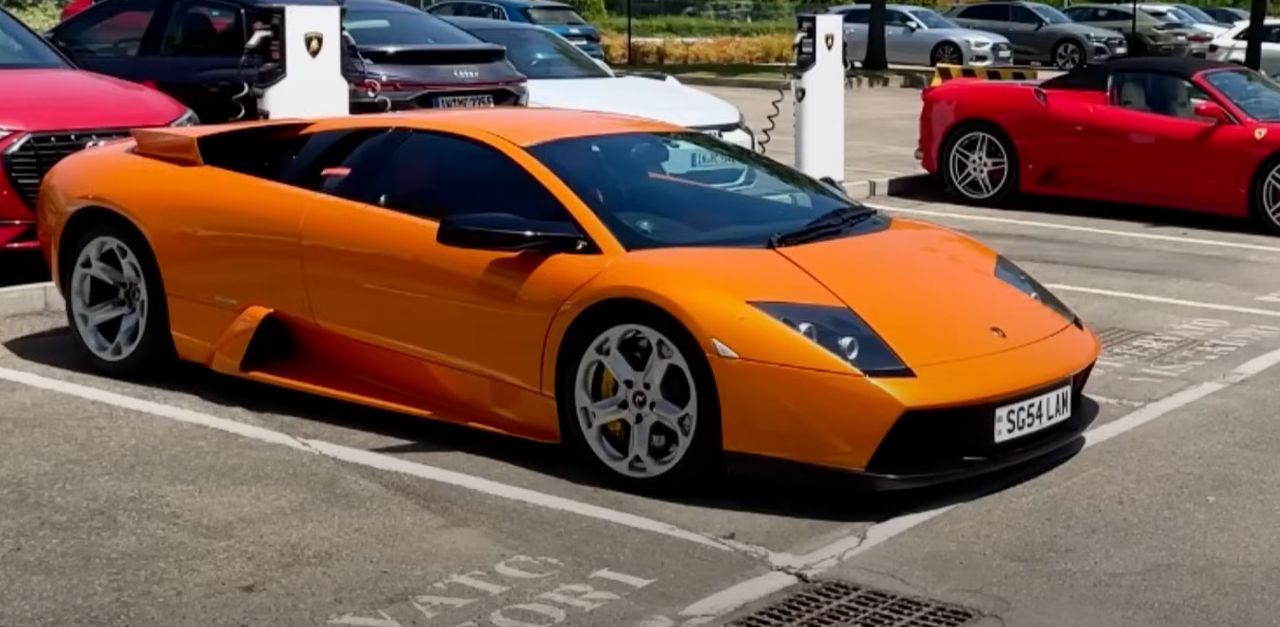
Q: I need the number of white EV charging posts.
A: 2